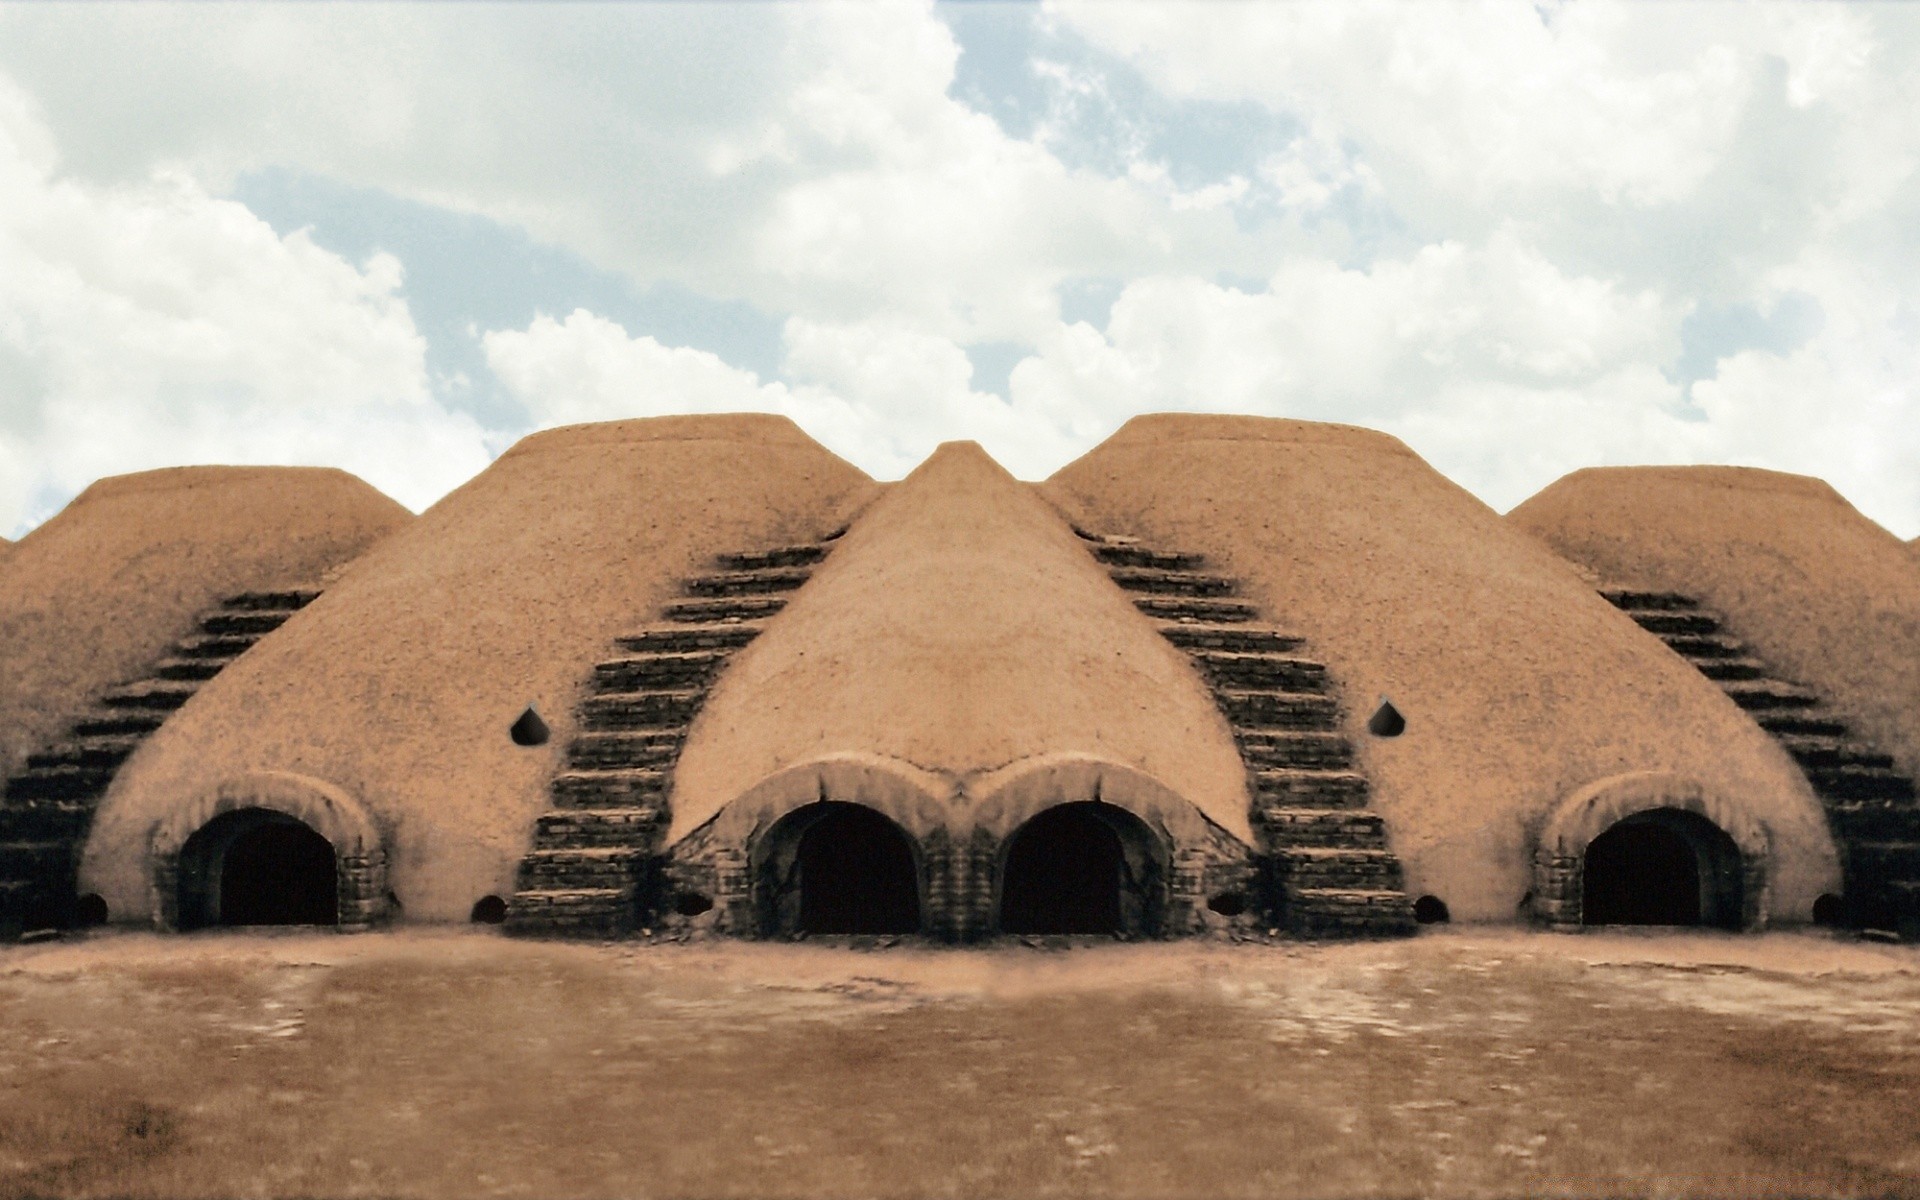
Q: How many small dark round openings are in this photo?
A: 6